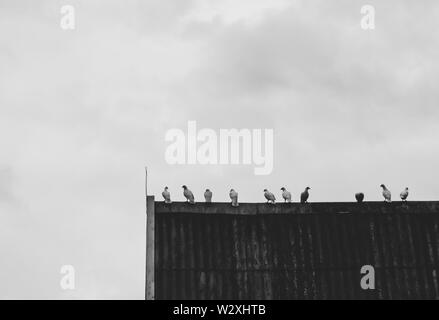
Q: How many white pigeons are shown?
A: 8